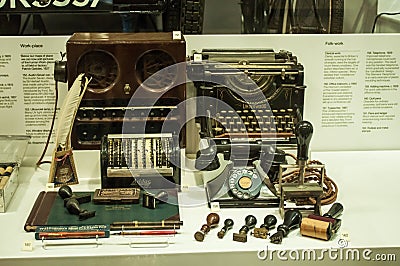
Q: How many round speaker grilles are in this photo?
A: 2